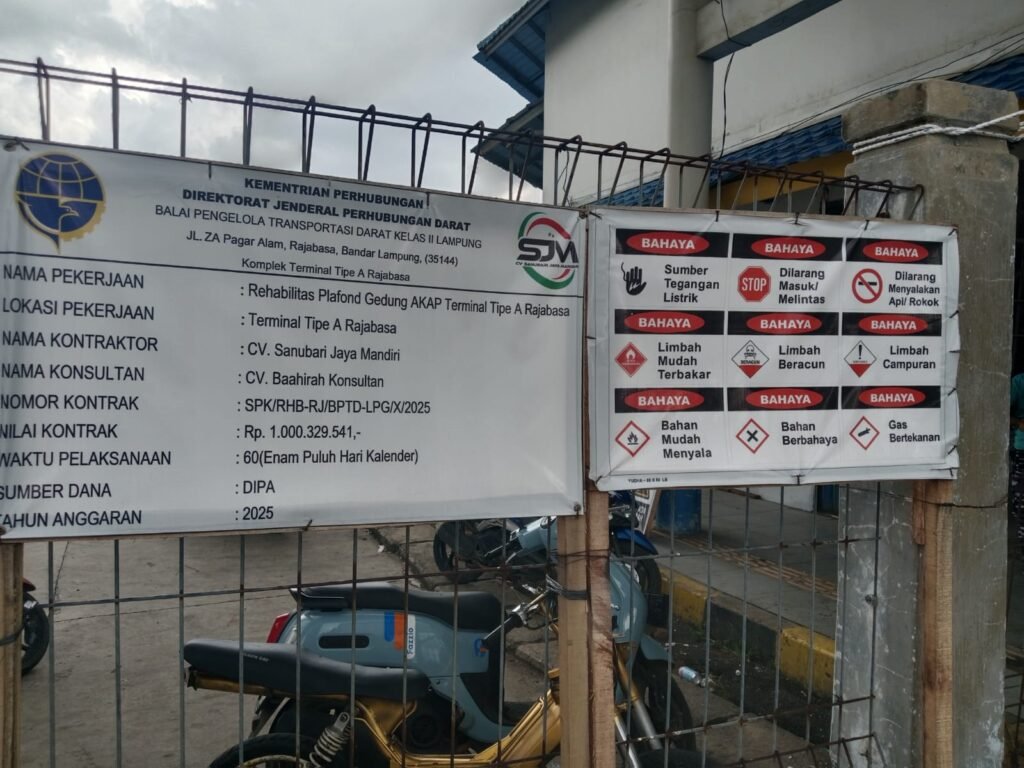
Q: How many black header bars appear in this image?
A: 9